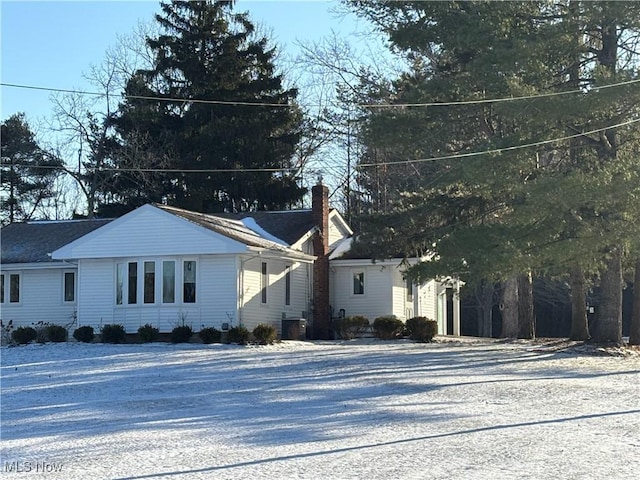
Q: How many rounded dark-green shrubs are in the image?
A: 12